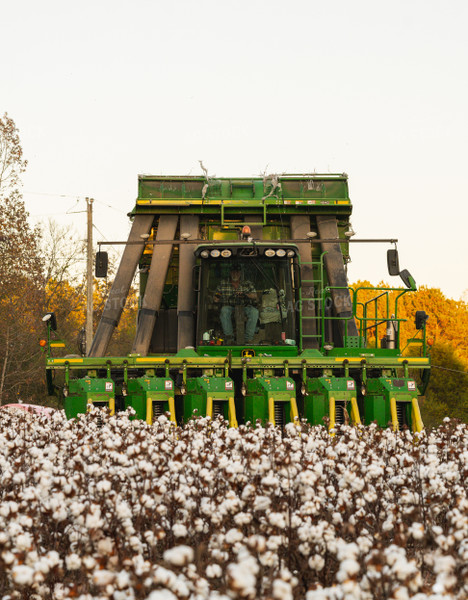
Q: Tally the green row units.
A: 6